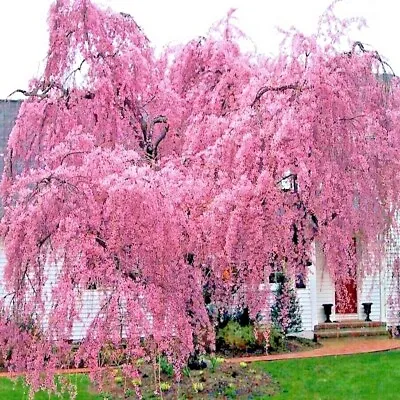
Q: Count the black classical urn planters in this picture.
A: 2